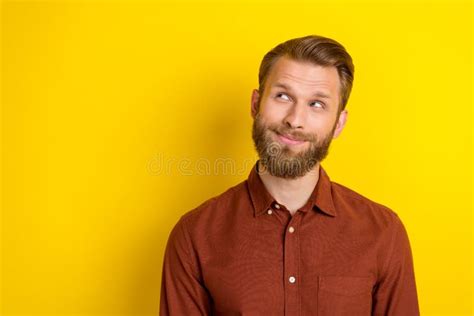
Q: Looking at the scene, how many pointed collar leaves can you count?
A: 2